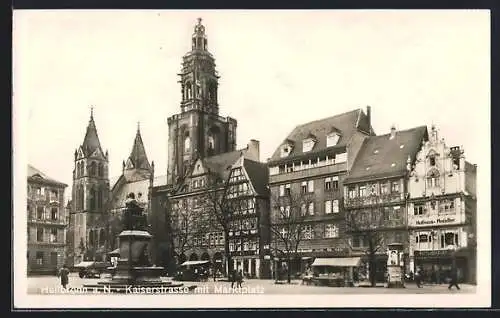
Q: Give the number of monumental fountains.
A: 1